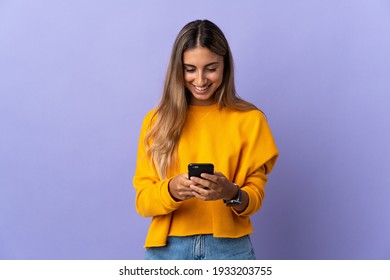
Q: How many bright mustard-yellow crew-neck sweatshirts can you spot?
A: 1